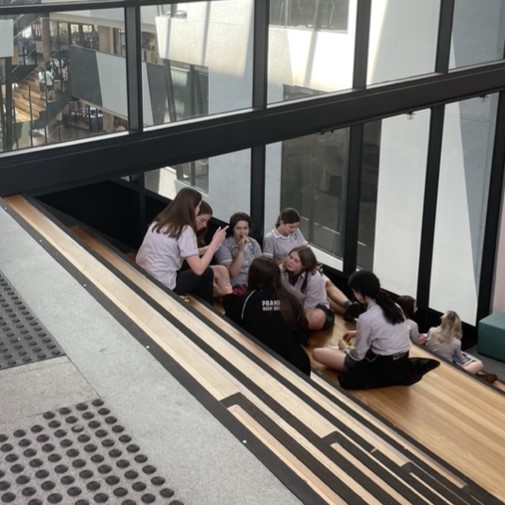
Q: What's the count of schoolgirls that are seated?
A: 9